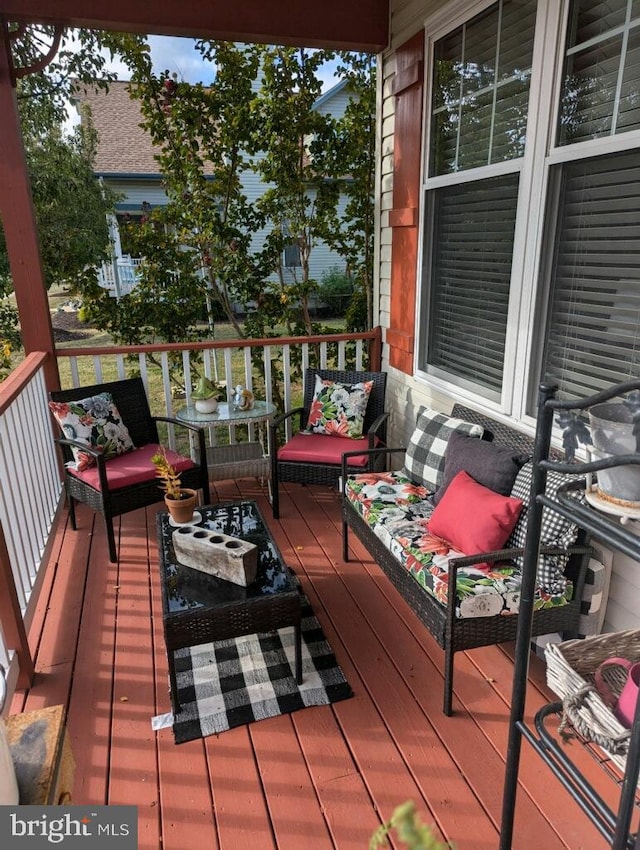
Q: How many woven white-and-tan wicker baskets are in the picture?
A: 1